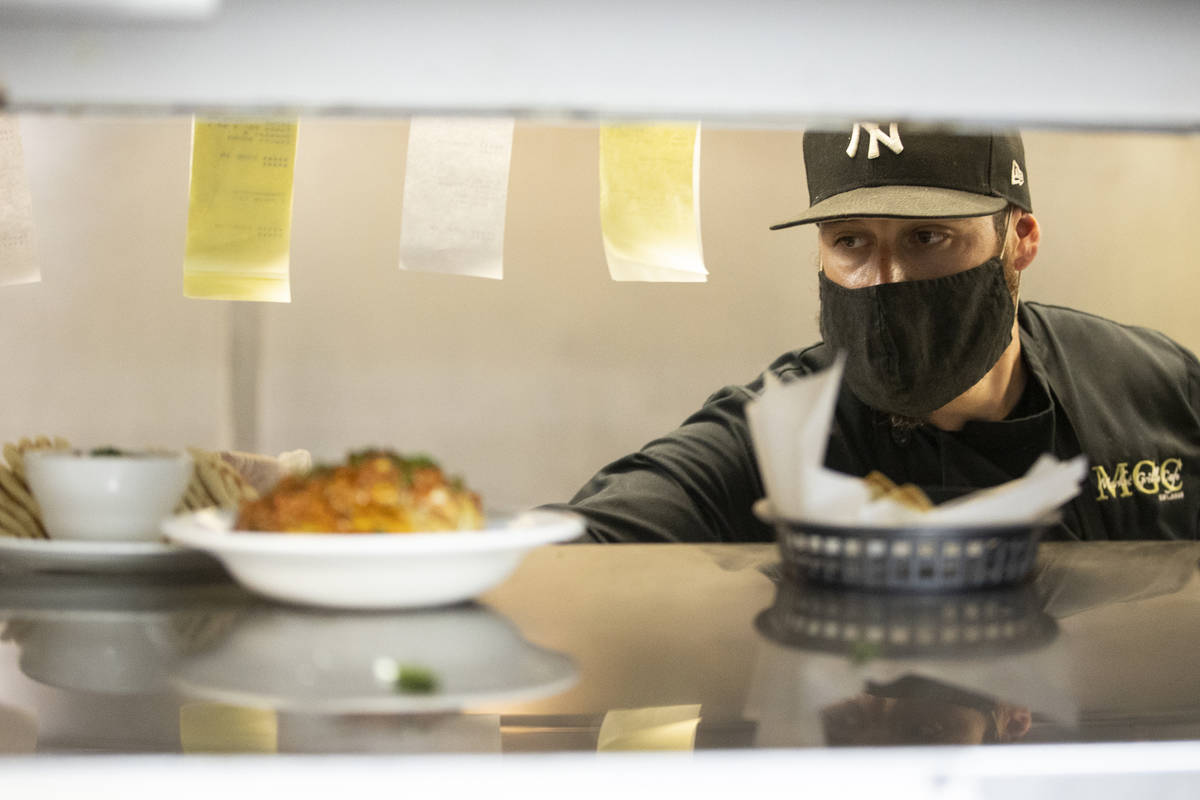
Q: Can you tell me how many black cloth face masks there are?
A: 1